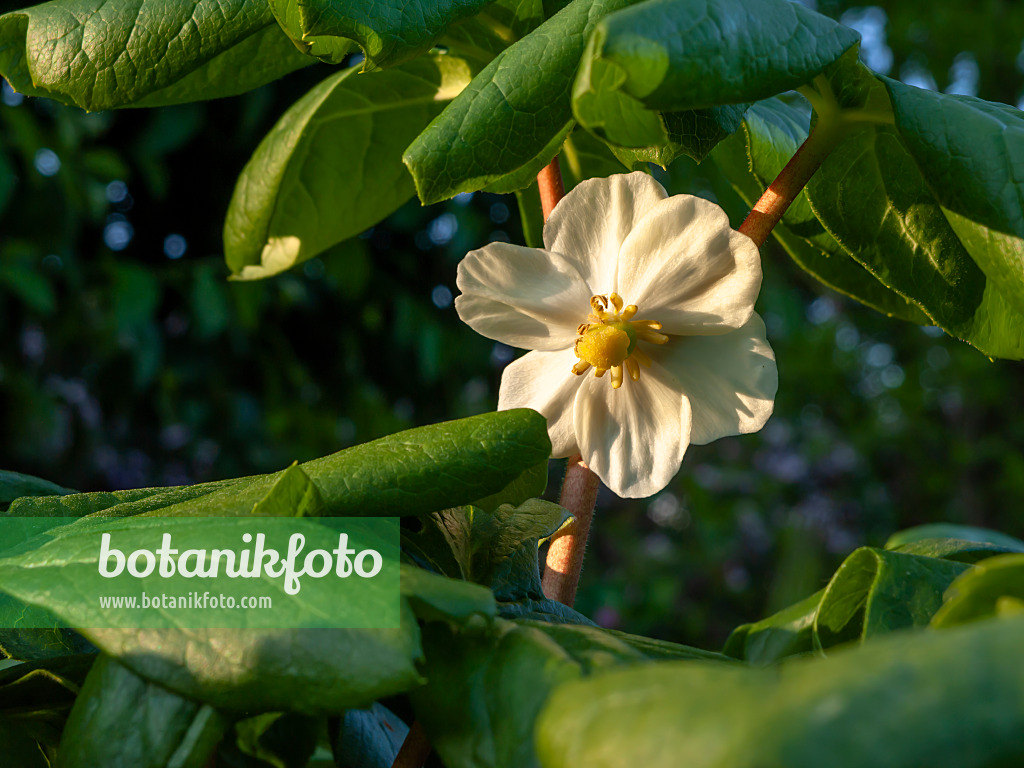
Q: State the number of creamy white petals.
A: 6